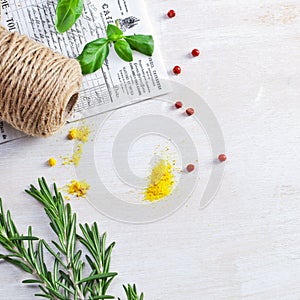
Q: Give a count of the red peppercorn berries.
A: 7